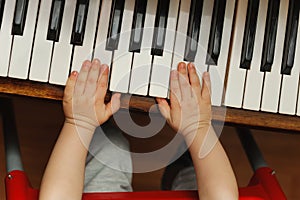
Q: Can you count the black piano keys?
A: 12